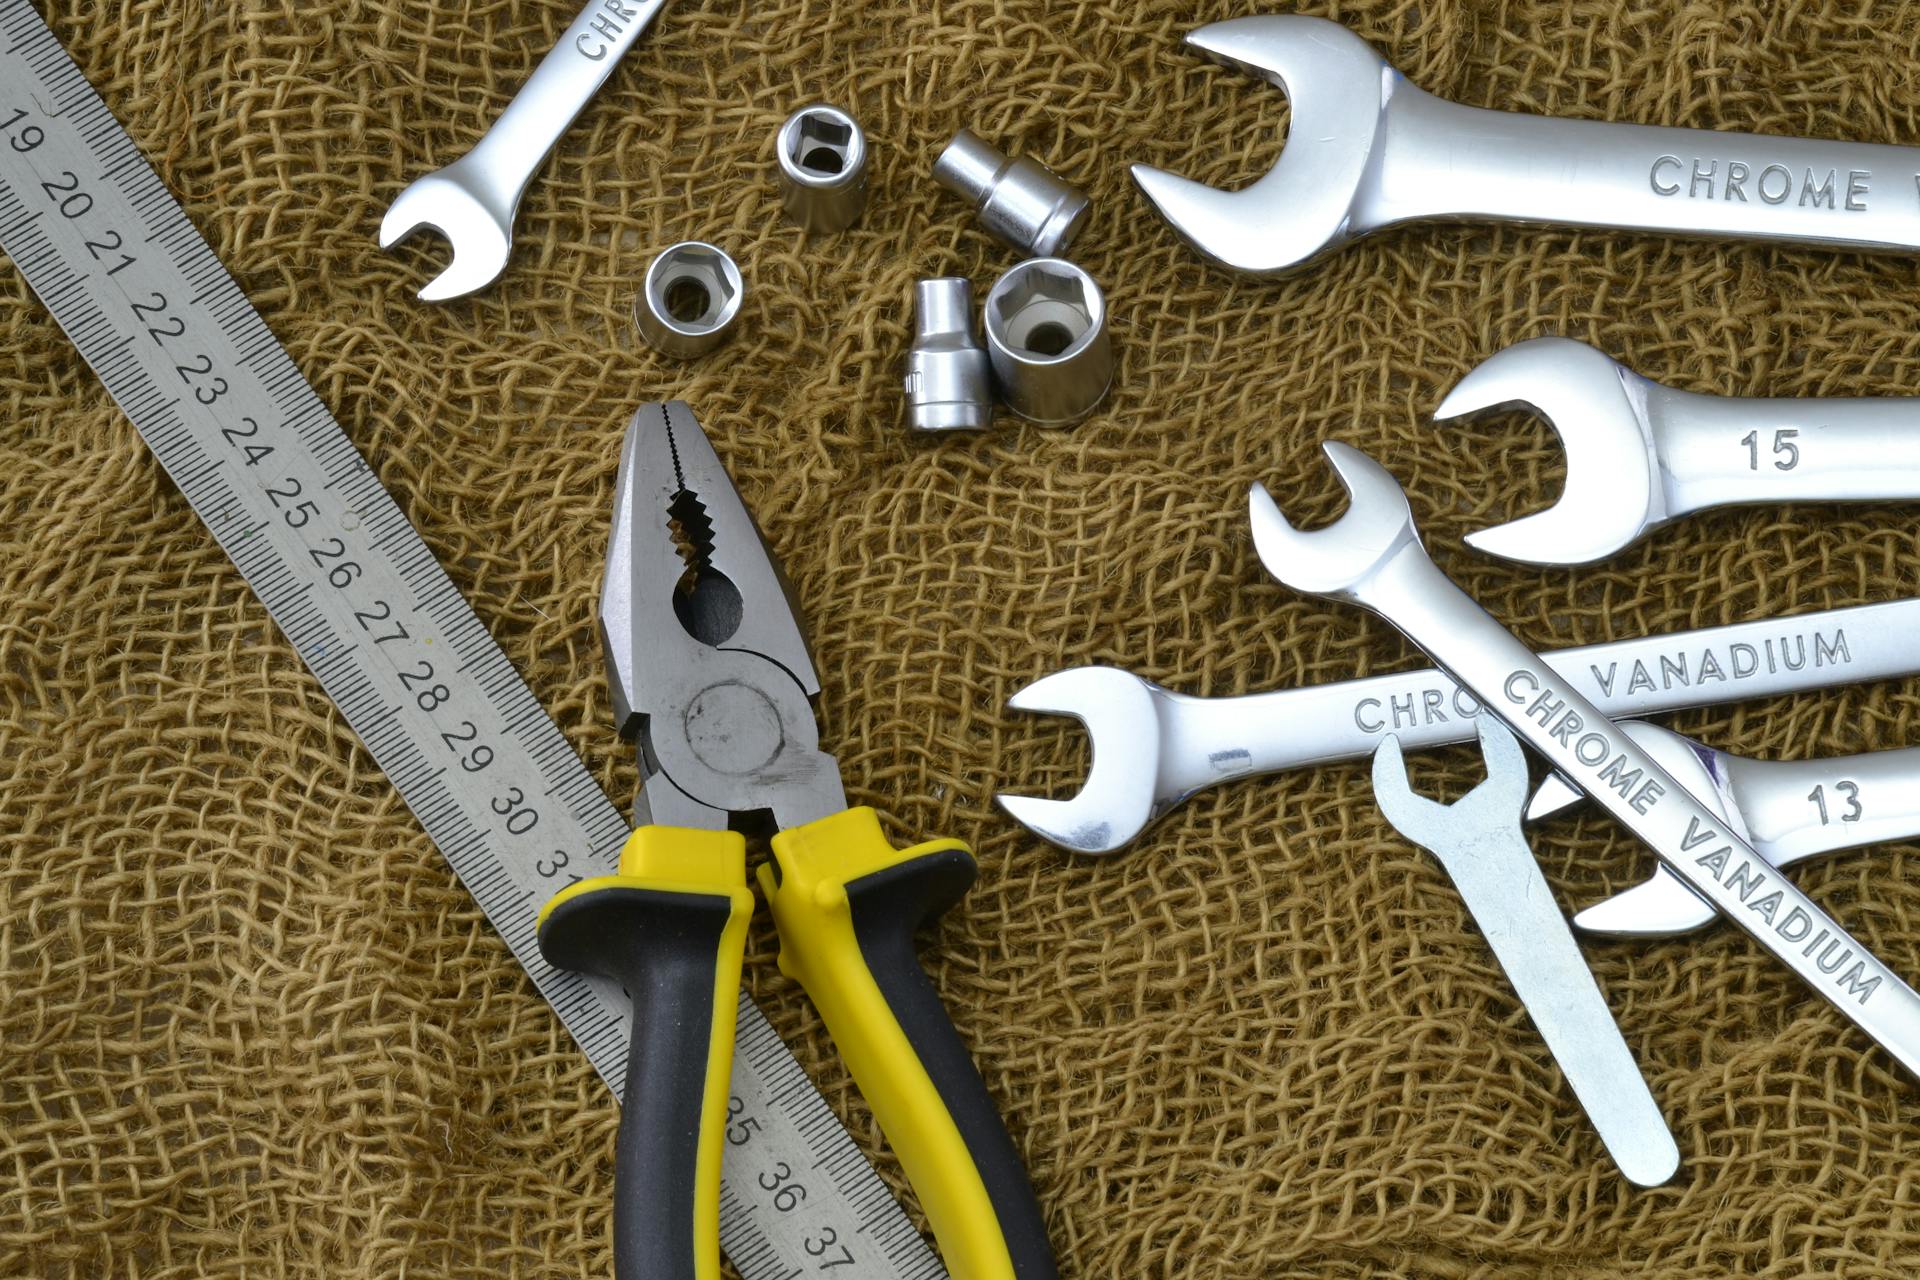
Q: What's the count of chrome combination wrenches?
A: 6